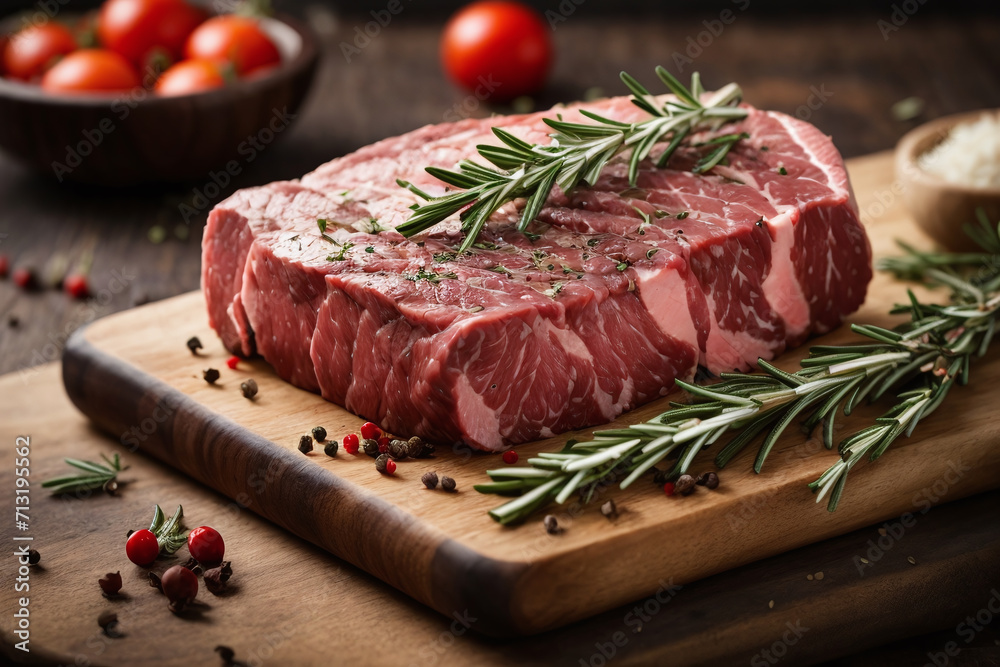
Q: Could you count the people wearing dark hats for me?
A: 0